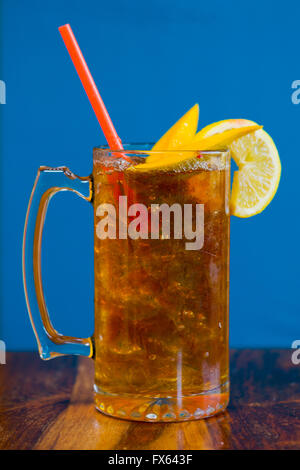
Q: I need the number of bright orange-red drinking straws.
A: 1